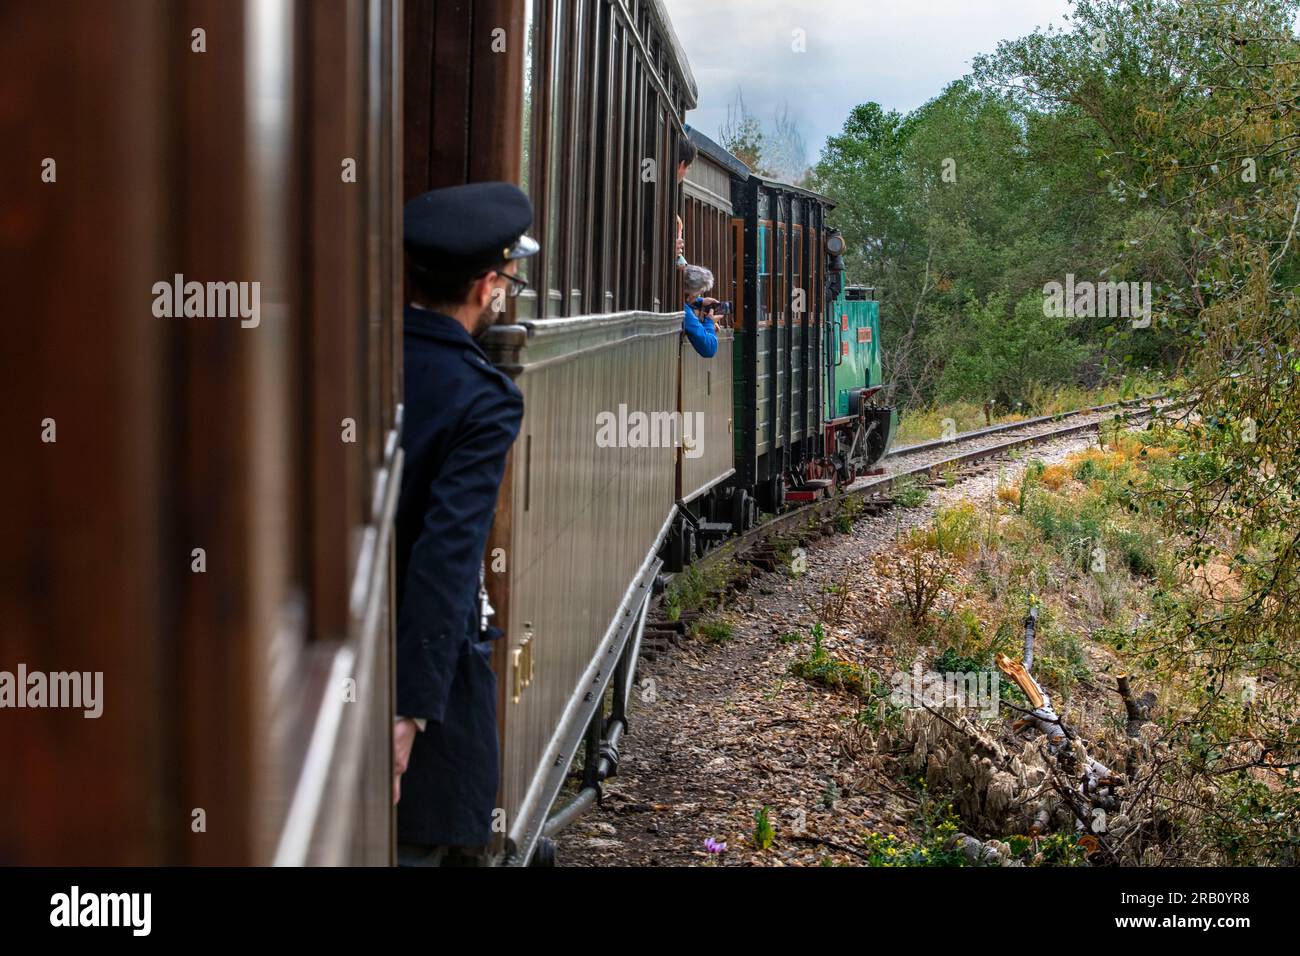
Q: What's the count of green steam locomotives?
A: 1